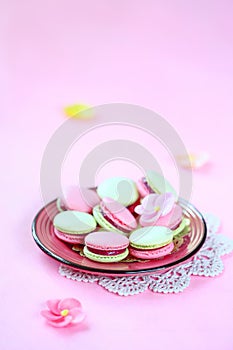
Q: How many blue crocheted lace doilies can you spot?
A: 0